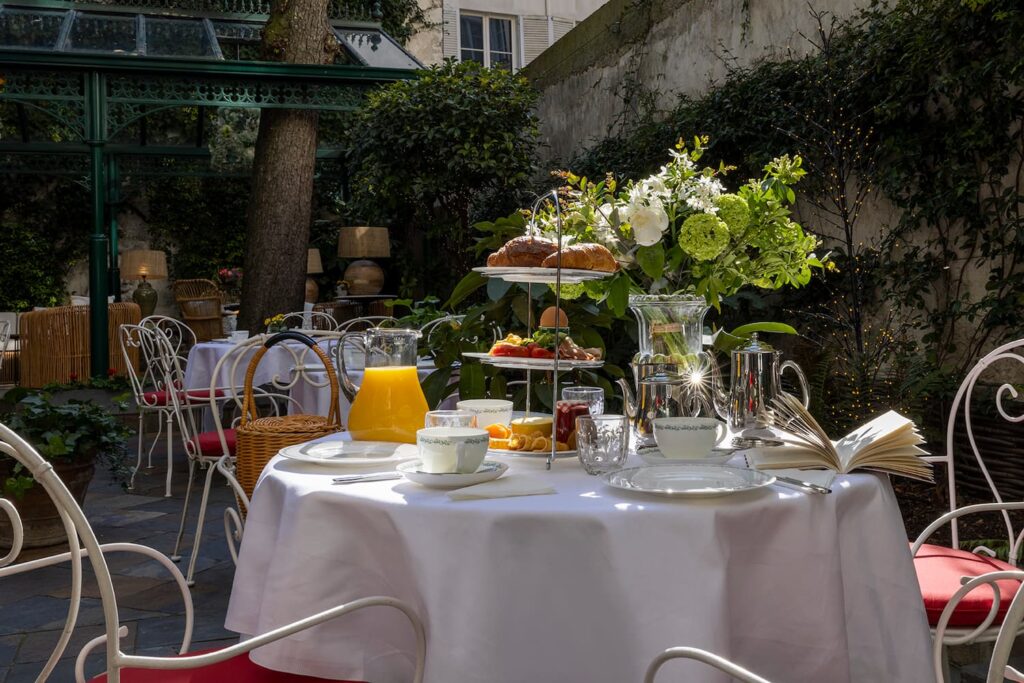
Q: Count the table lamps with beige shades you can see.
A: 3